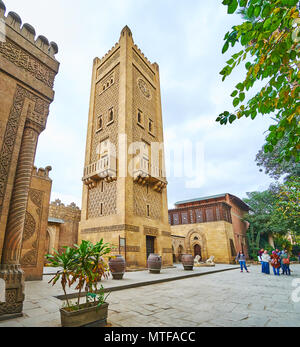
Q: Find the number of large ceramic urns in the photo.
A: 3